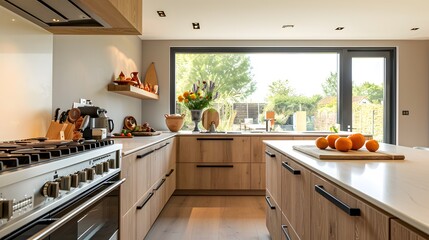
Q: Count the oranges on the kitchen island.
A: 5